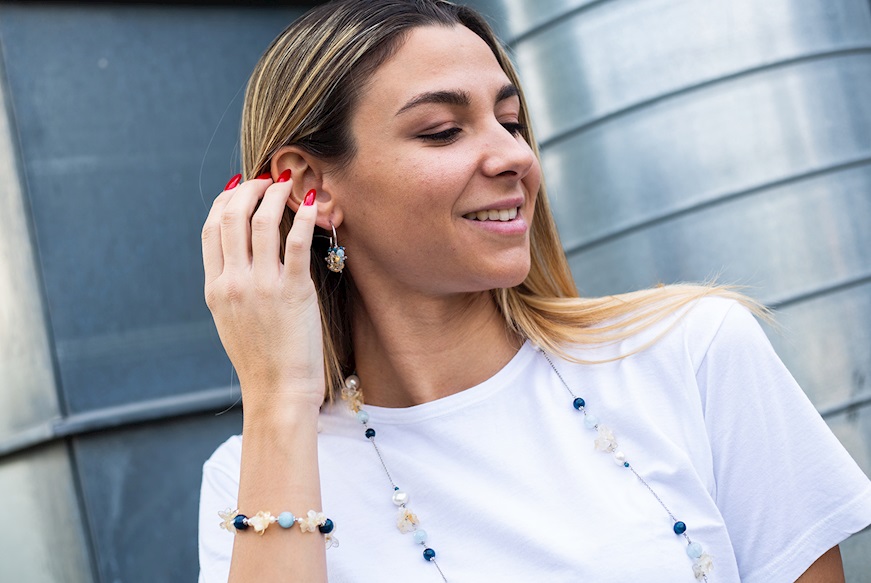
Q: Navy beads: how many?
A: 6